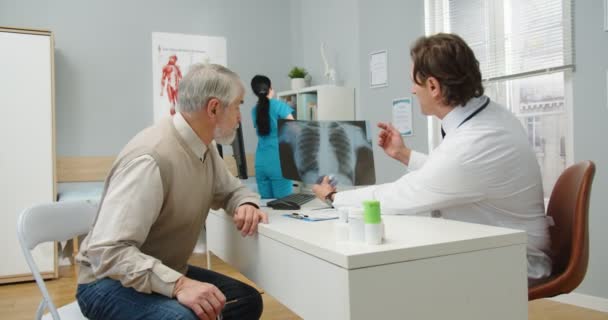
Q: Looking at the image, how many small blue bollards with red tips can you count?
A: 0